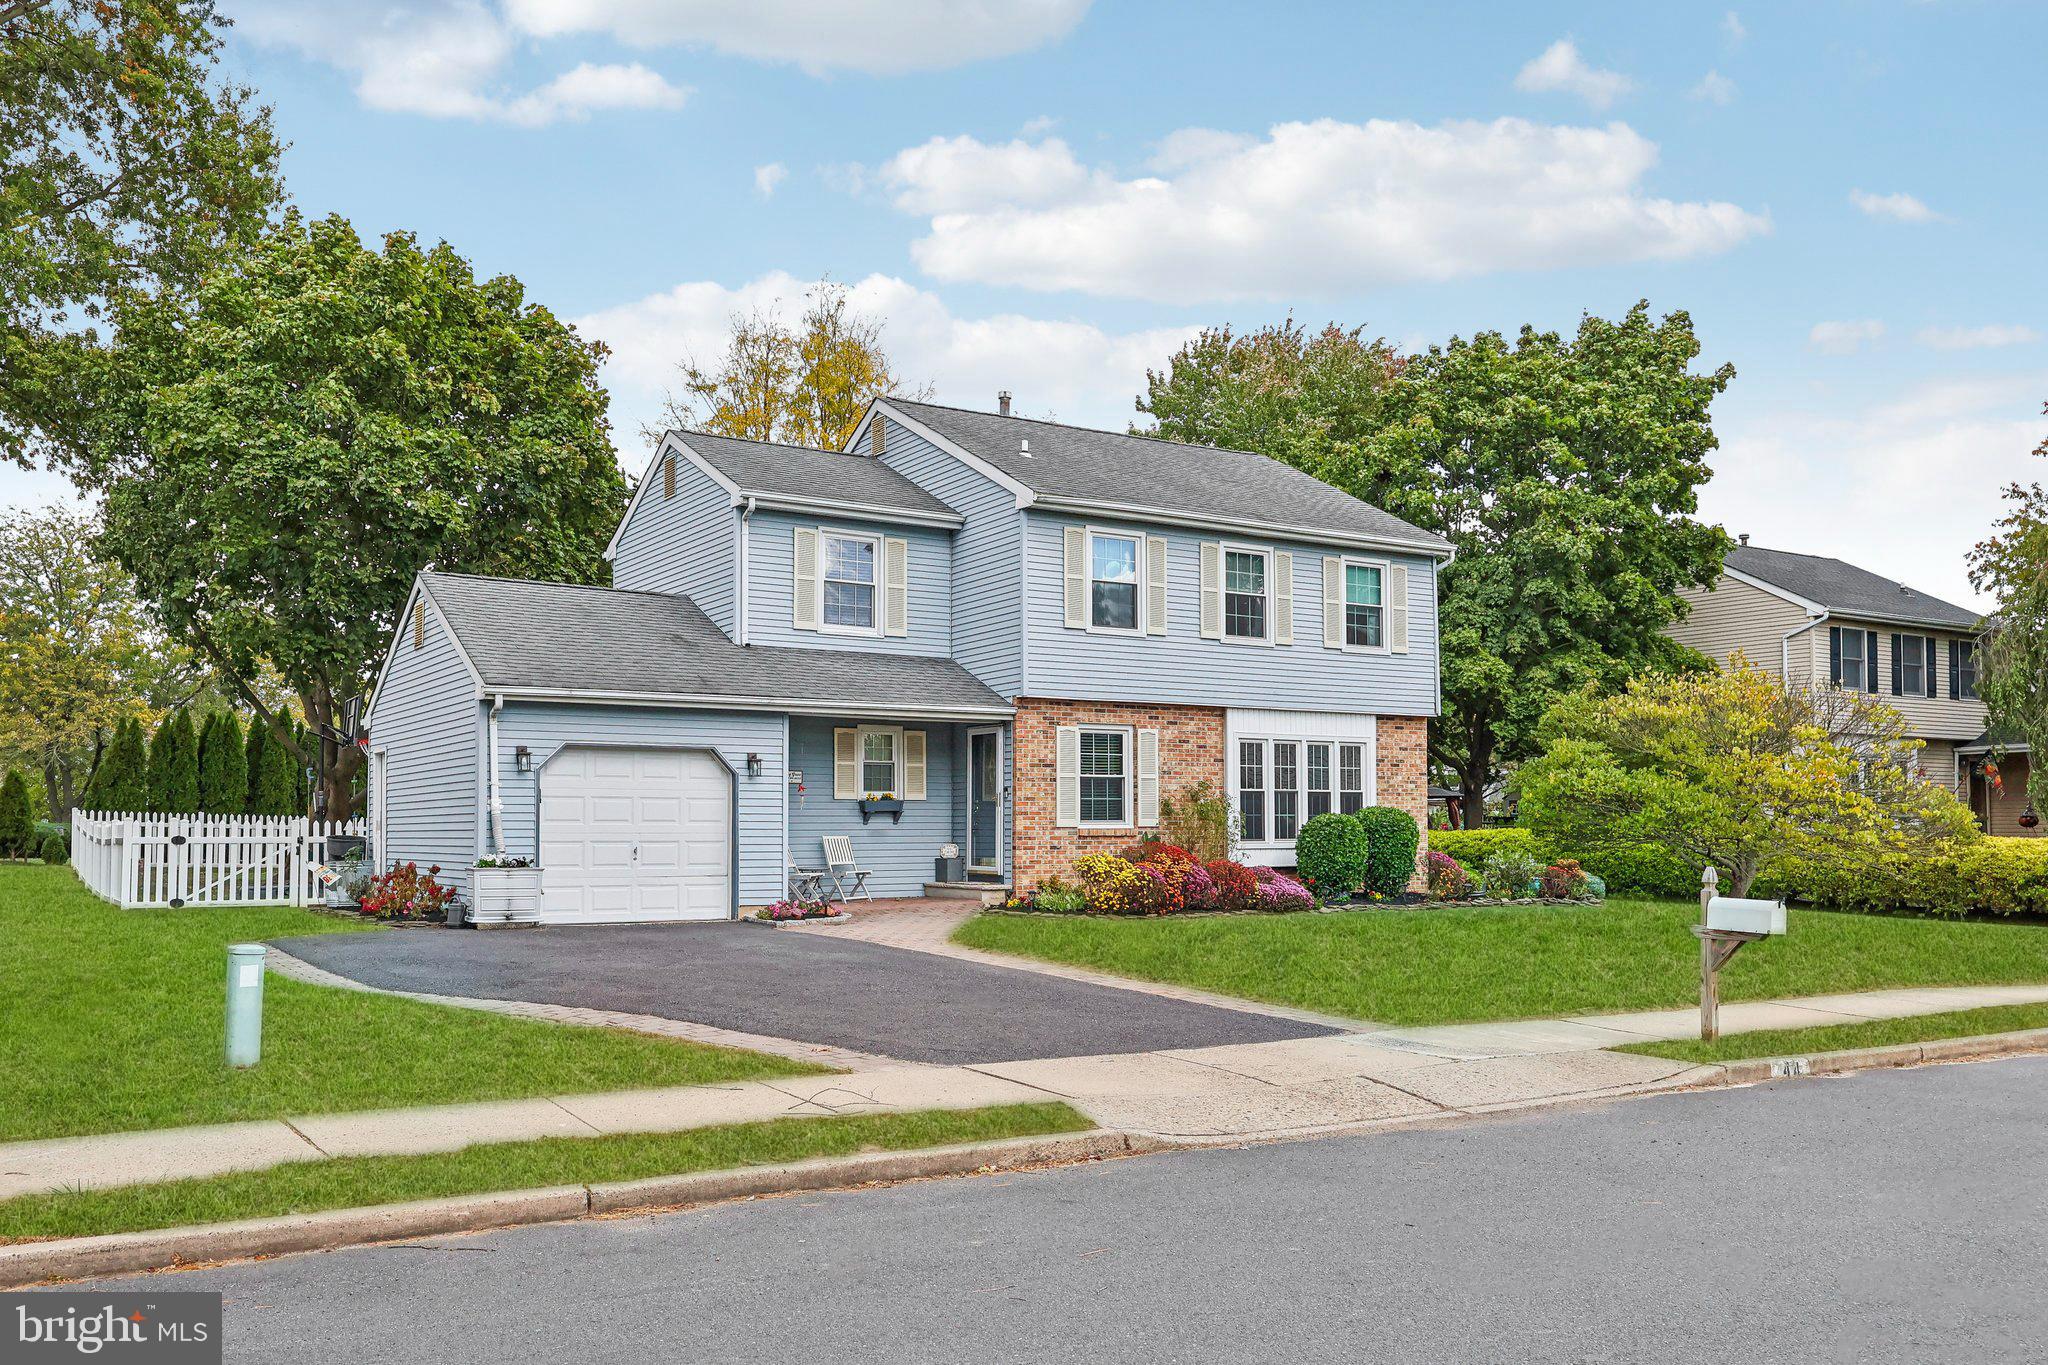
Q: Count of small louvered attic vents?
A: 3